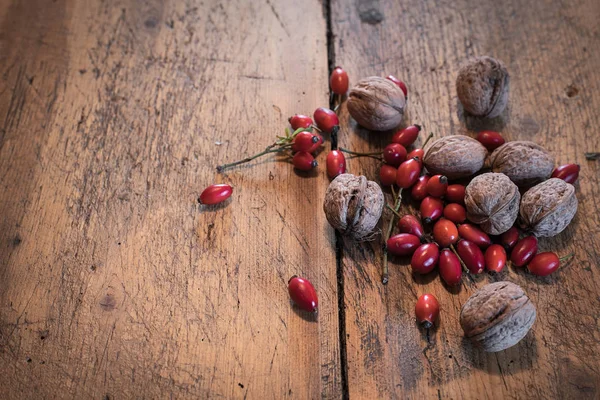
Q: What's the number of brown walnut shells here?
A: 8